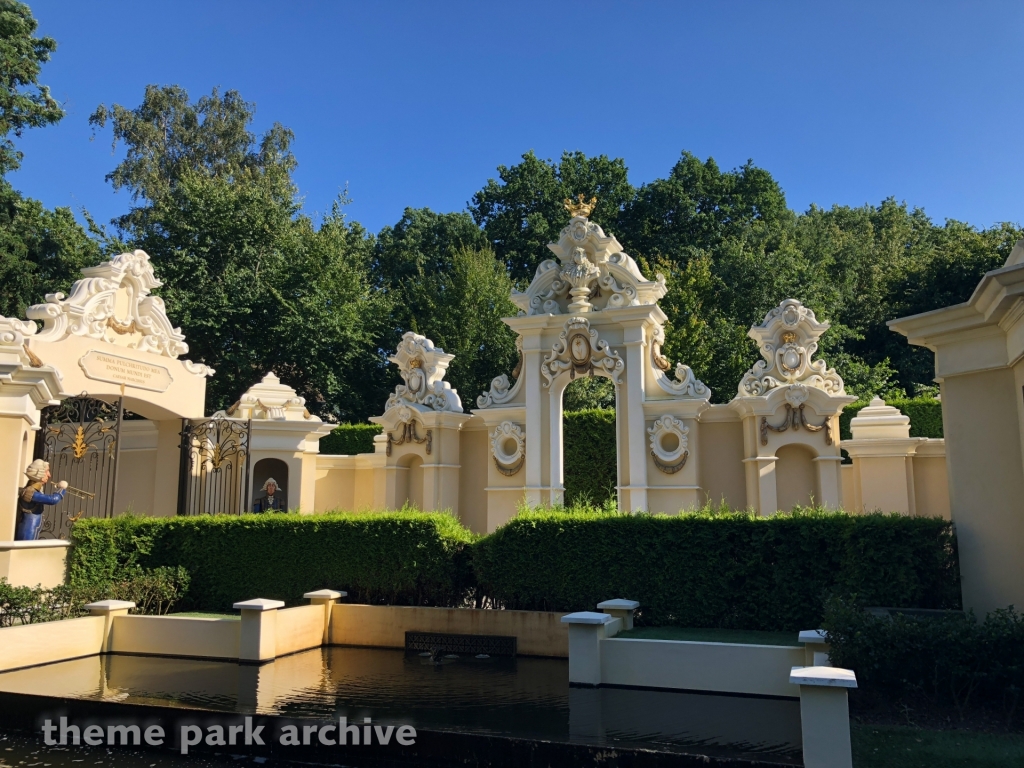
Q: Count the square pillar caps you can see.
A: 7